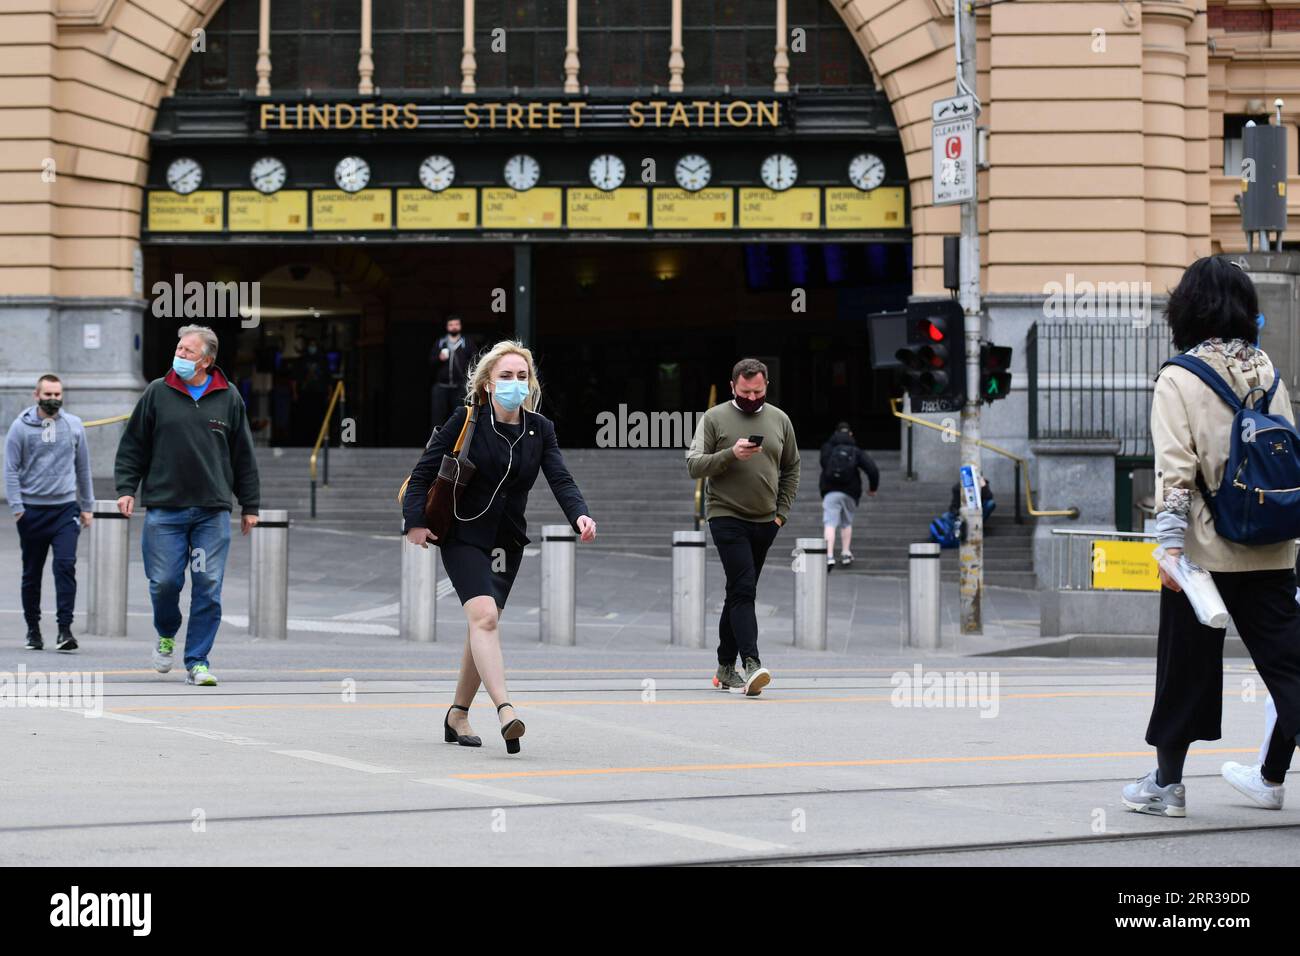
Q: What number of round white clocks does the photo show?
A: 9